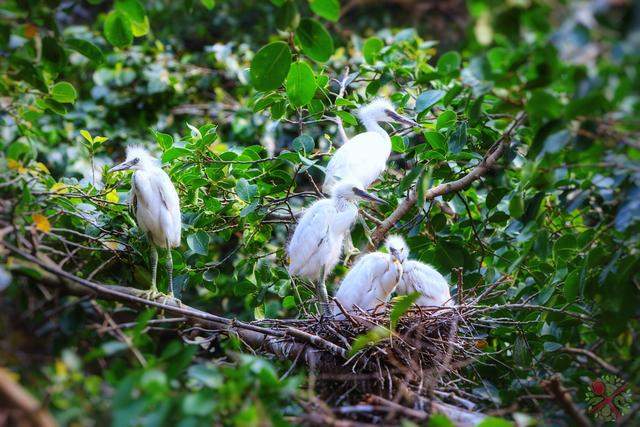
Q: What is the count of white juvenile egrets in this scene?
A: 5